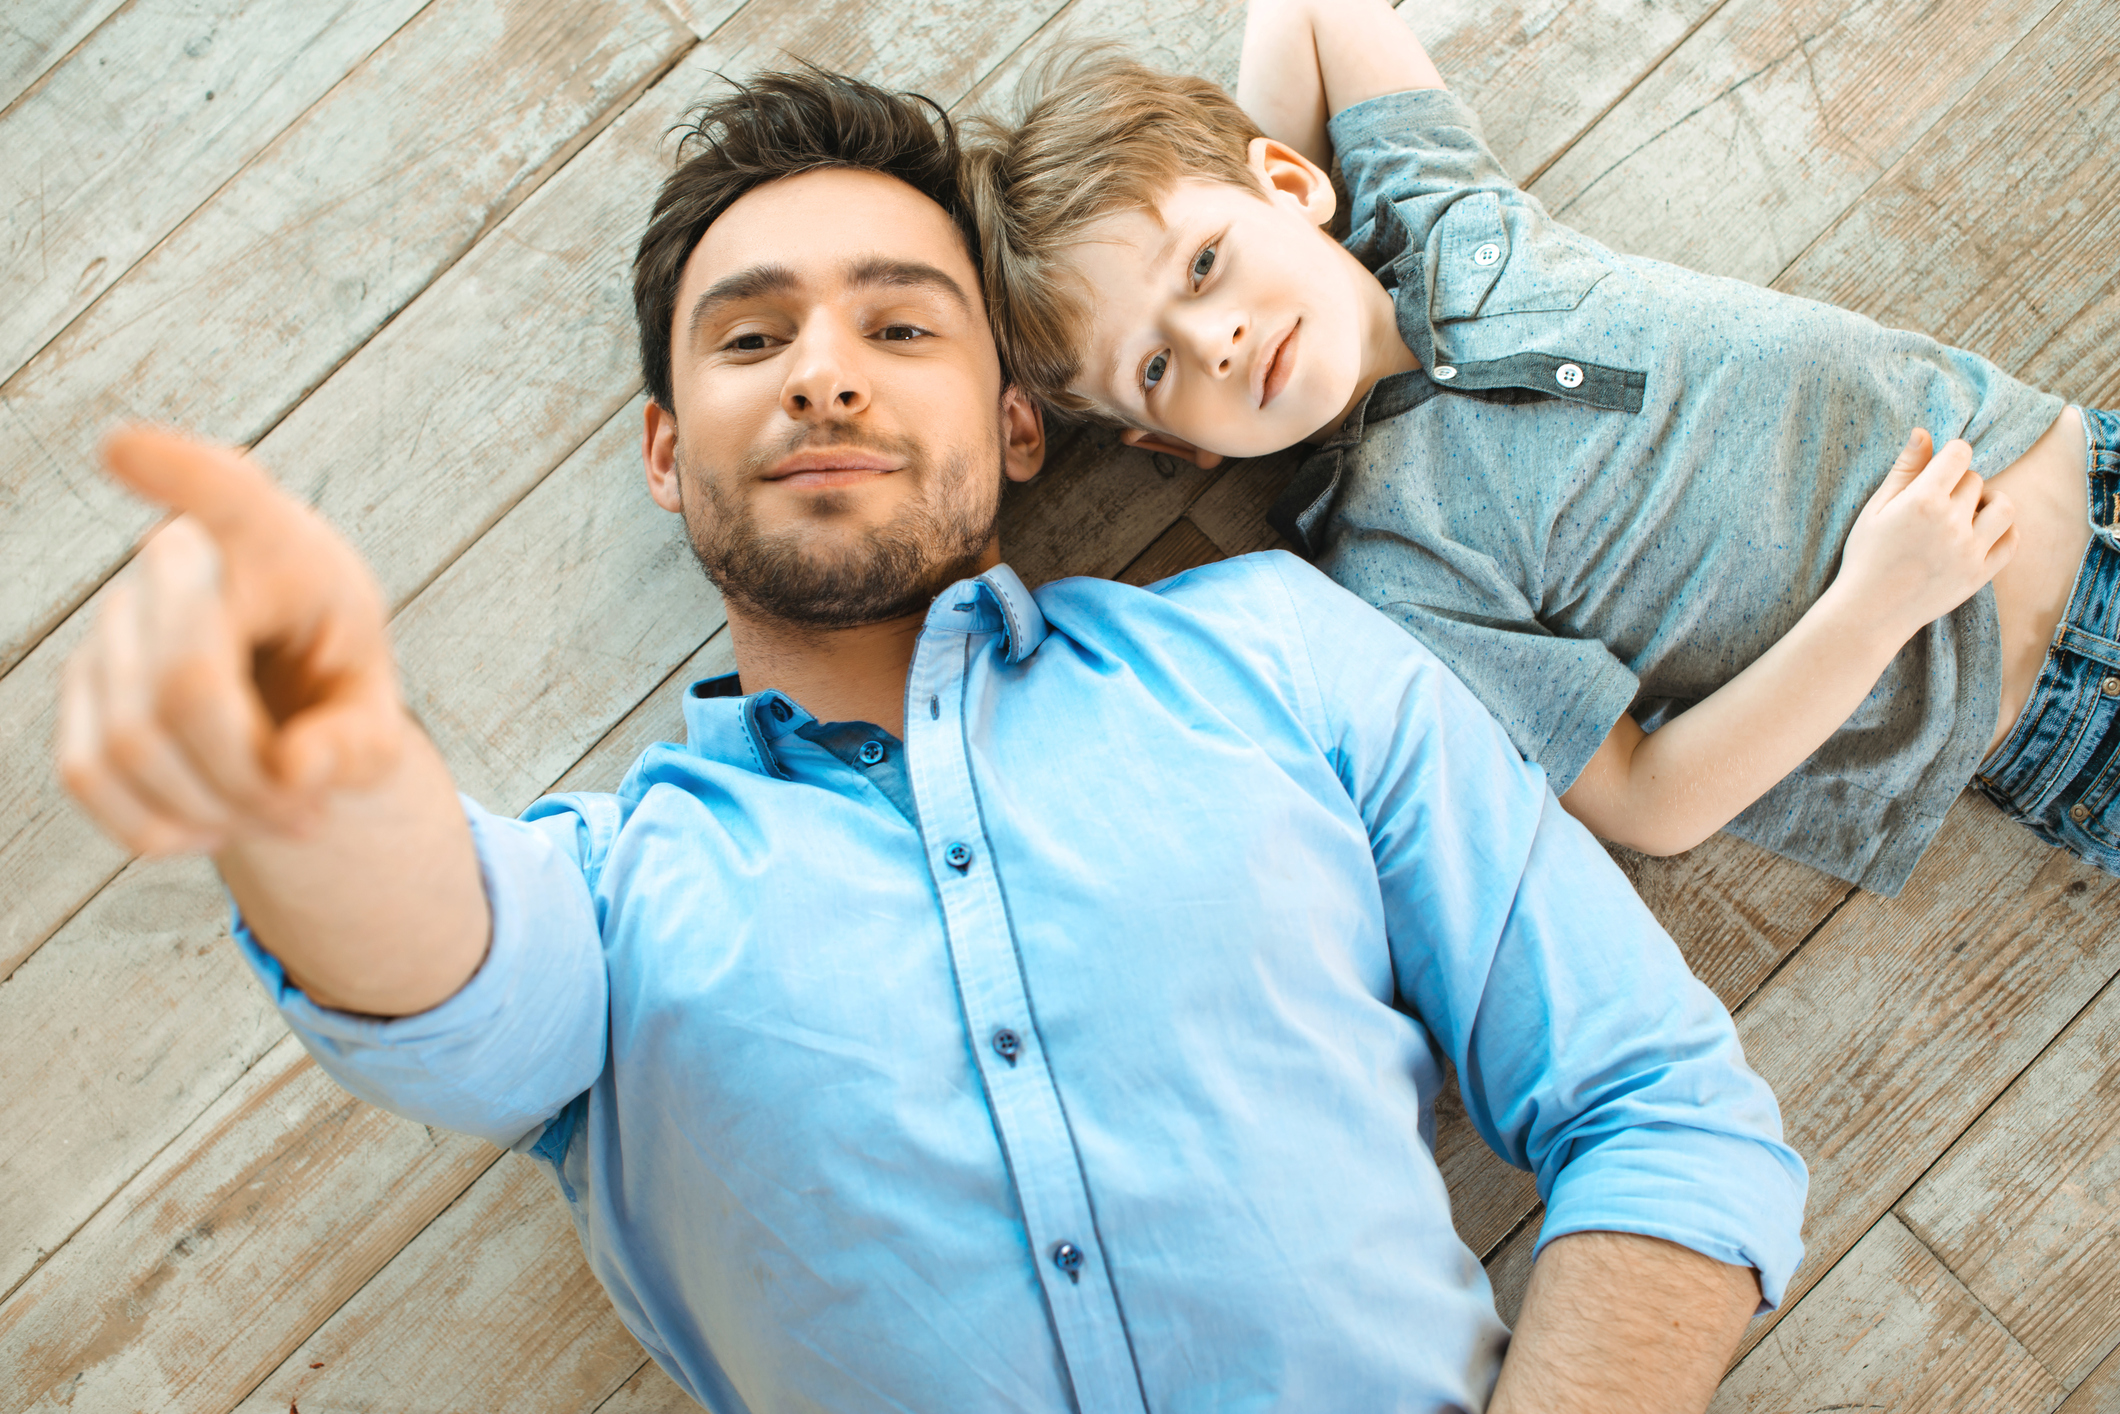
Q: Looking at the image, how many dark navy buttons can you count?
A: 5